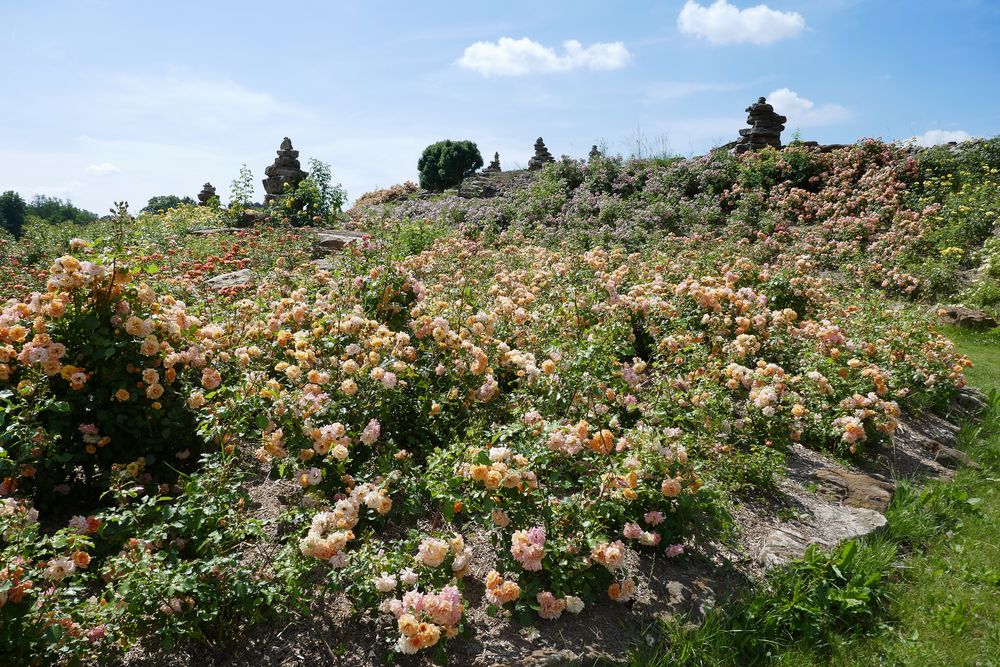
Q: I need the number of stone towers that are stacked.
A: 6